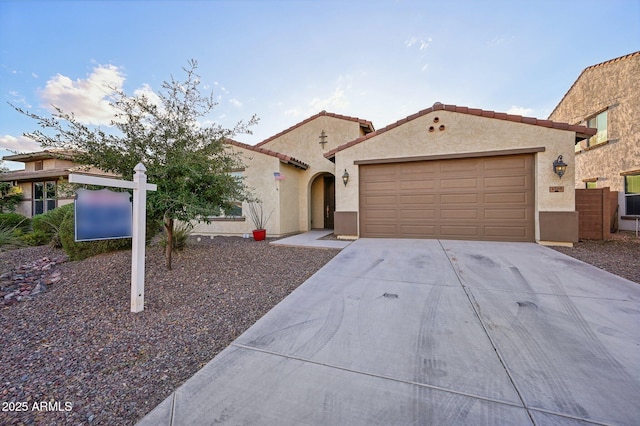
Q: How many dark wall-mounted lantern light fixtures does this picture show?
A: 2